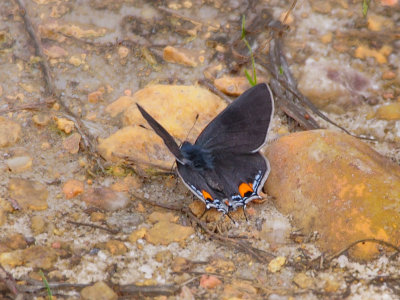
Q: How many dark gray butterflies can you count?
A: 1